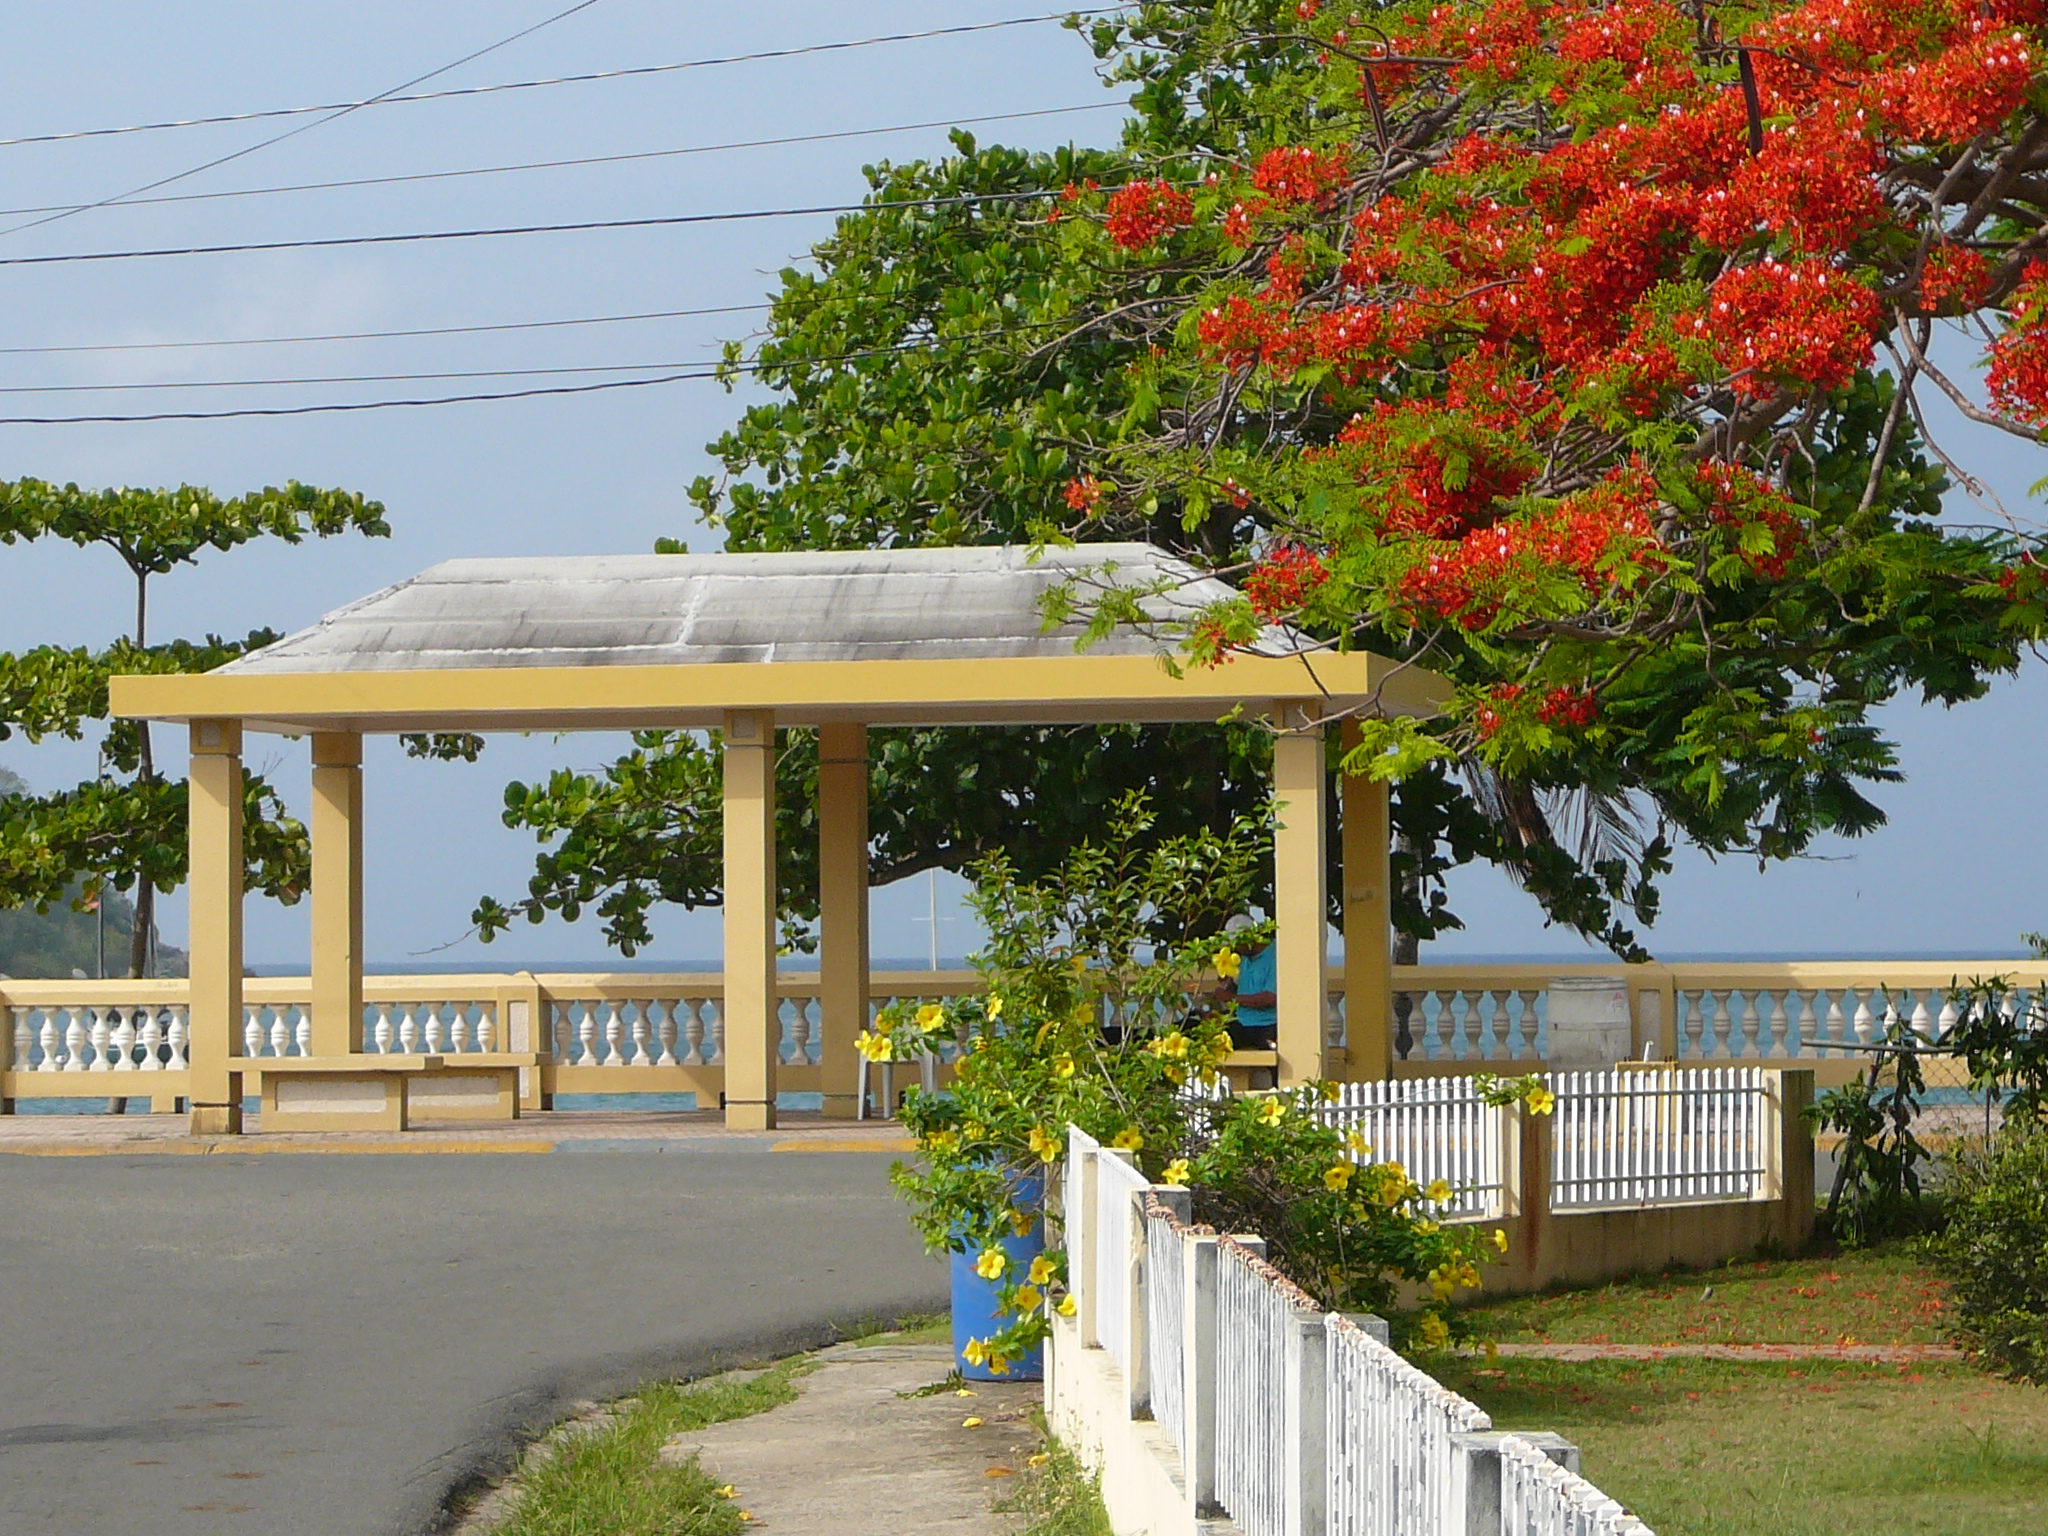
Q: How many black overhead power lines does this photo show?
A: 7